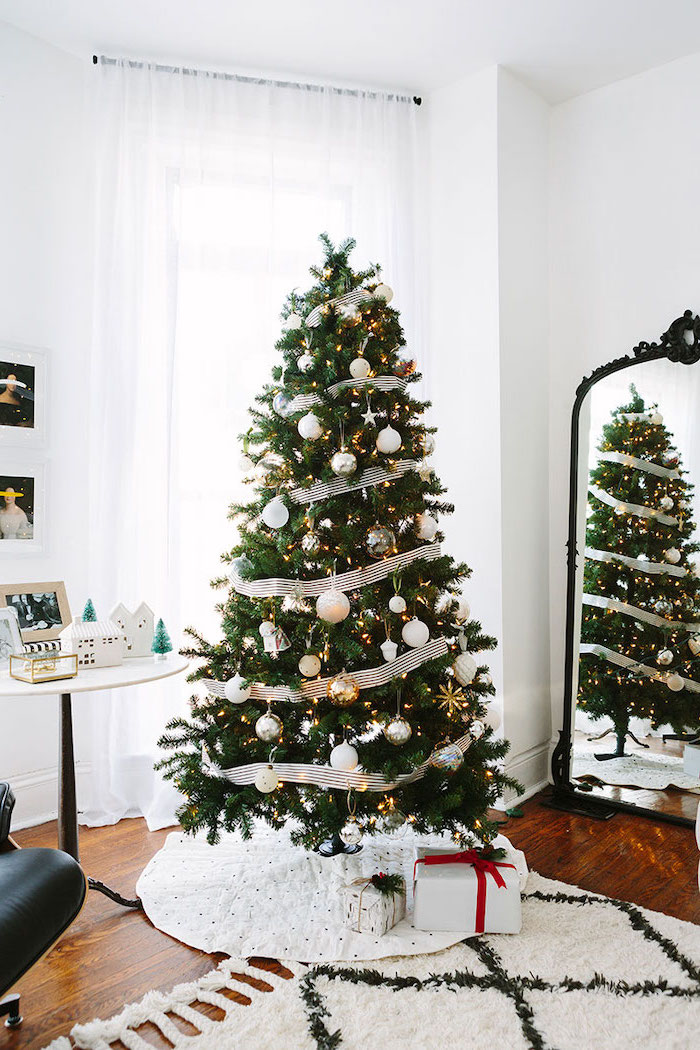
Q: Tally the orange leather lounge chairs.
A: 0